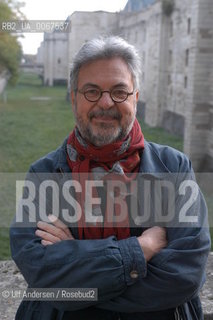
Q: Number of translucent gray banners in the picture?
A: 3